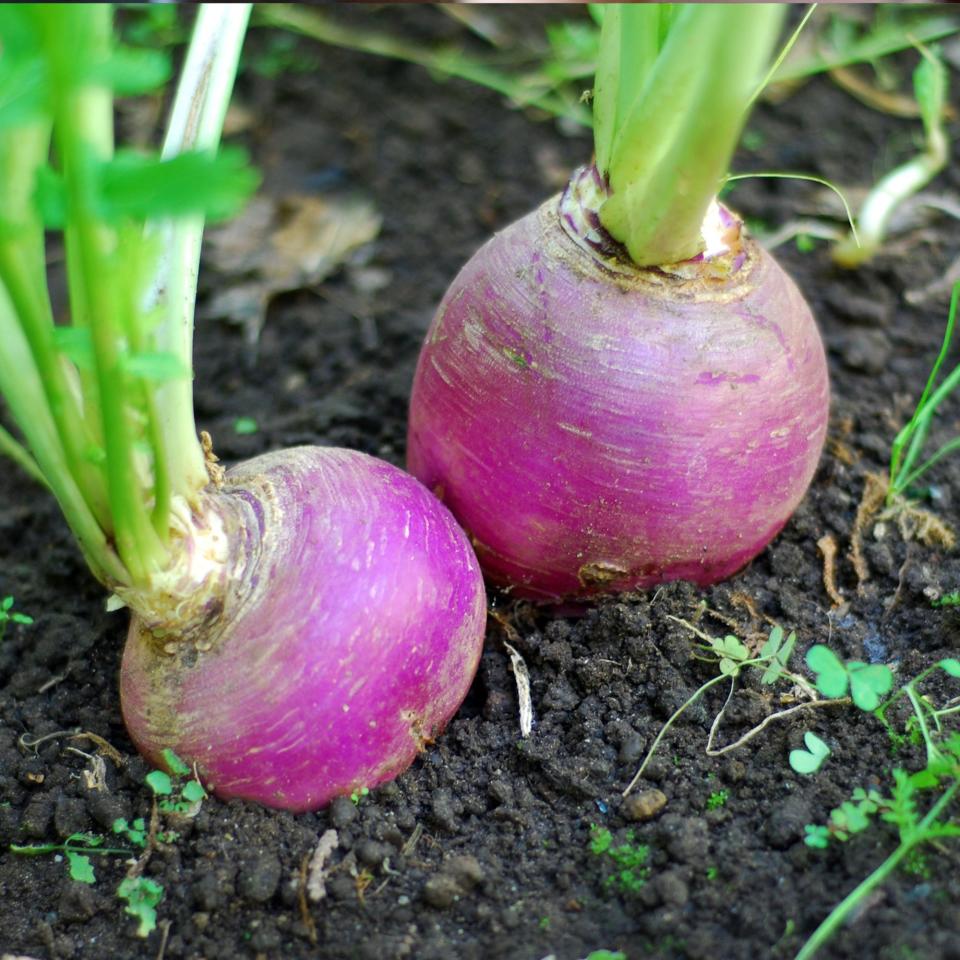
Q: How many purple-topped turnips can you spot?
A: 2